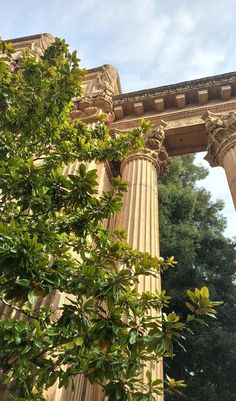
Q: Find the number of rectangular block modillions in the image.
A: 6